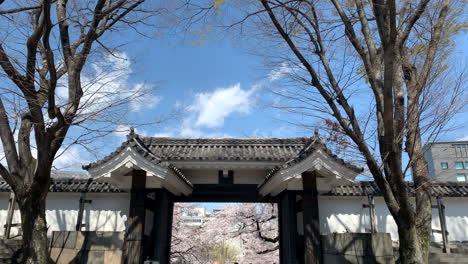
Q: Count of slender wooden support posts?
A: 4